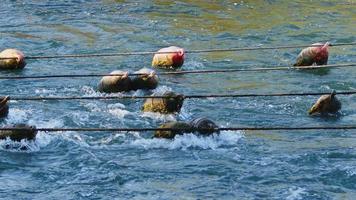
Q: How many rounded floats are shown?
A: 11